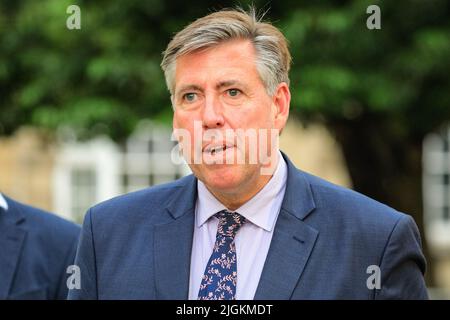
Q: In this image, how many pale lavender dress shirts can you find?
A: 1